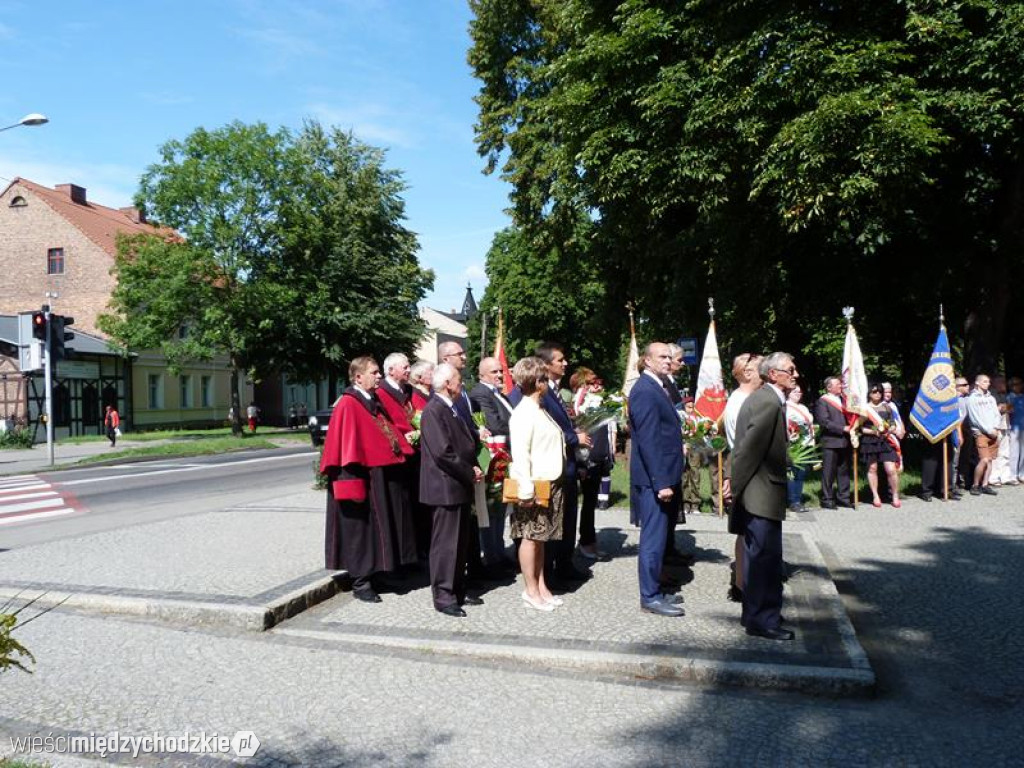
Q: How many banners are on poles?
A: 5